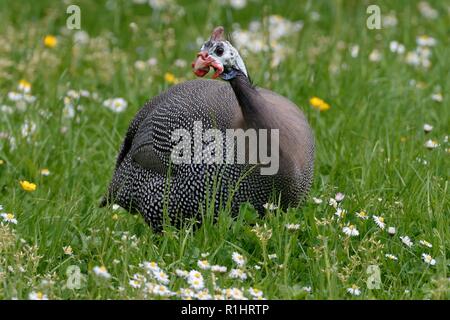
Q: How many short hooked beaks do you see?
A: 1